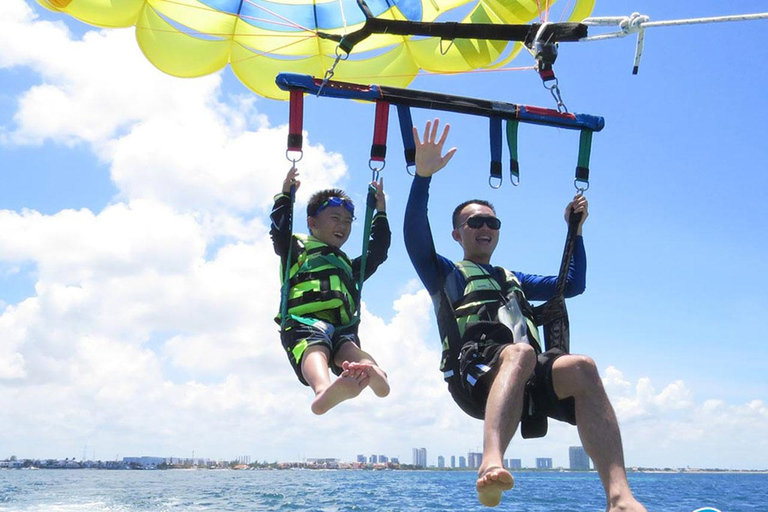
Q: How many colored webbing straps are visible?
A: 6